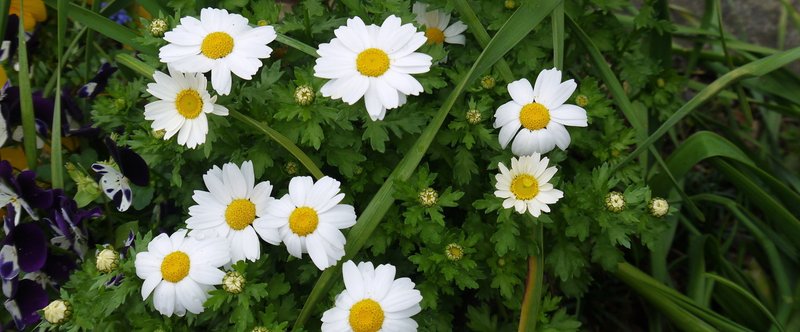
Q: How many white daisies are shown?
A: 10